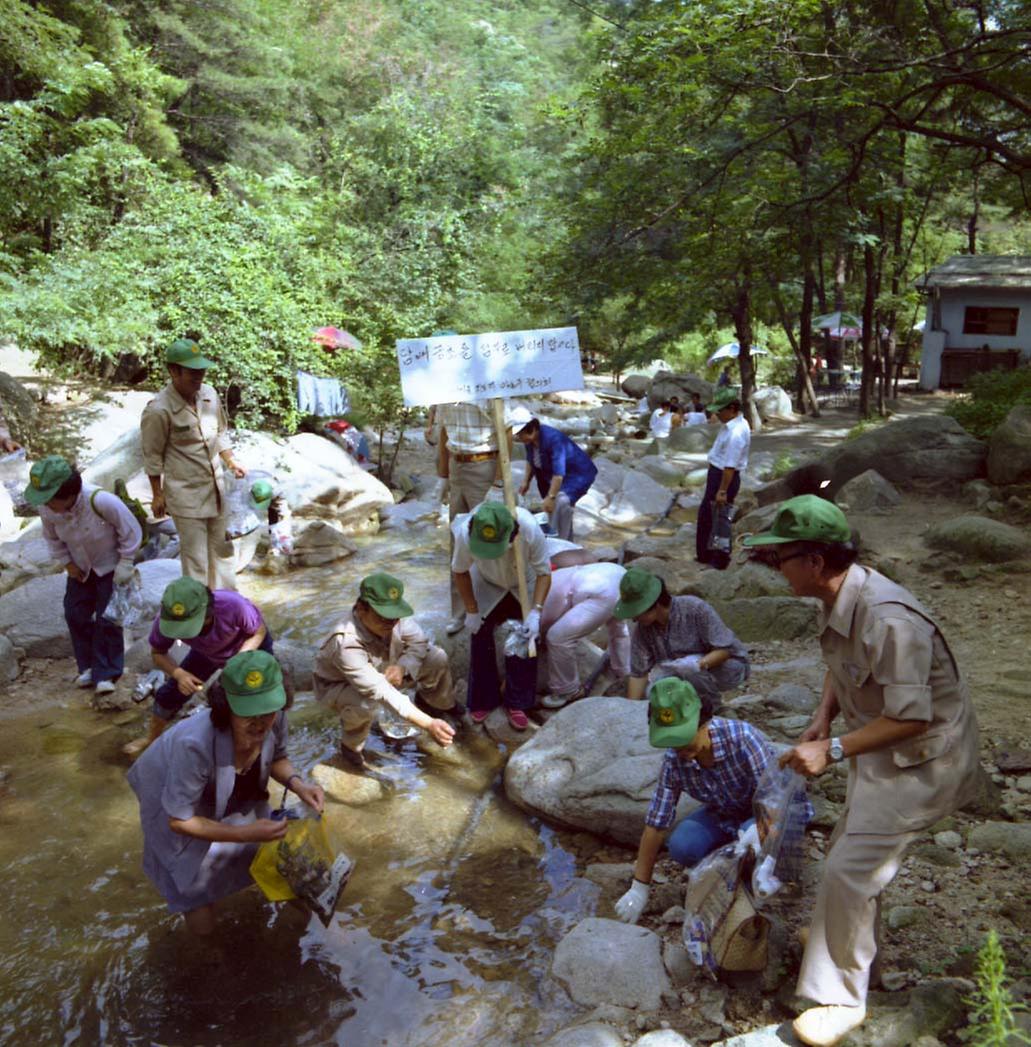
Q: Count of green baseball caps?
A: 11